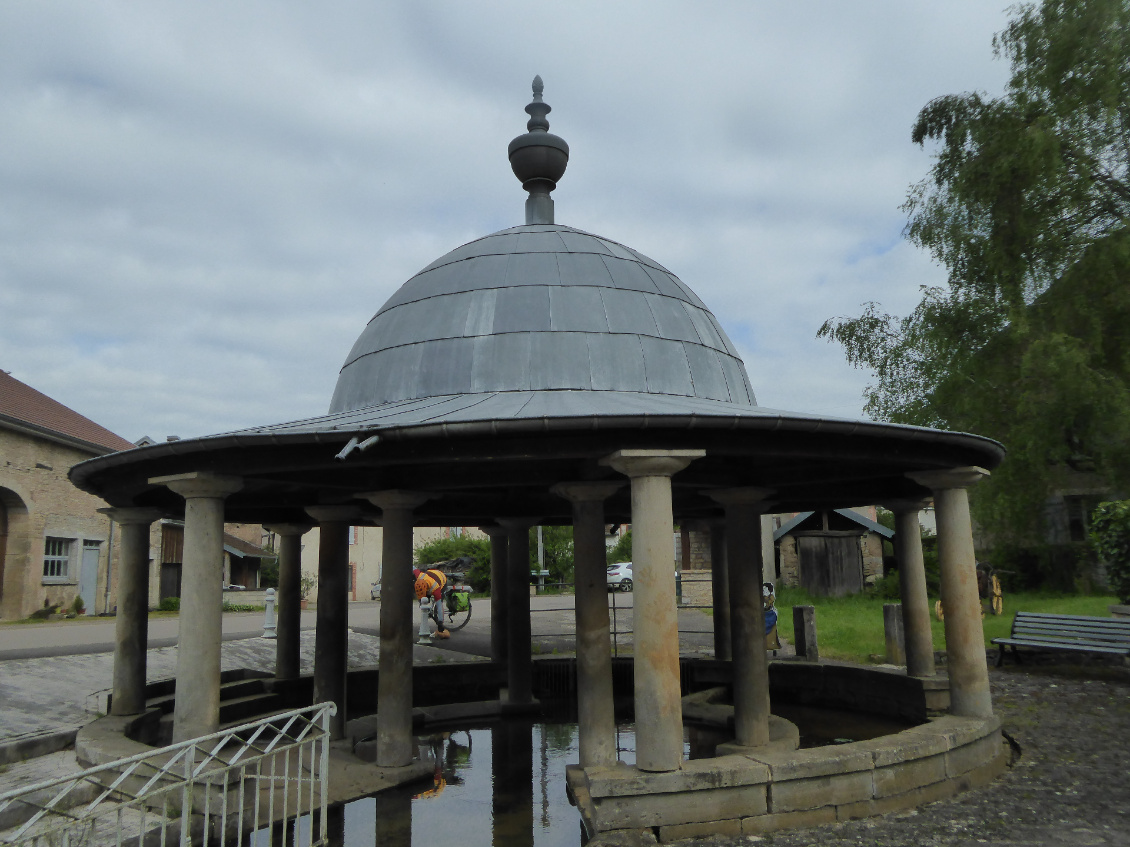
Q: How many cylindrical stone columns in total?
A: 13